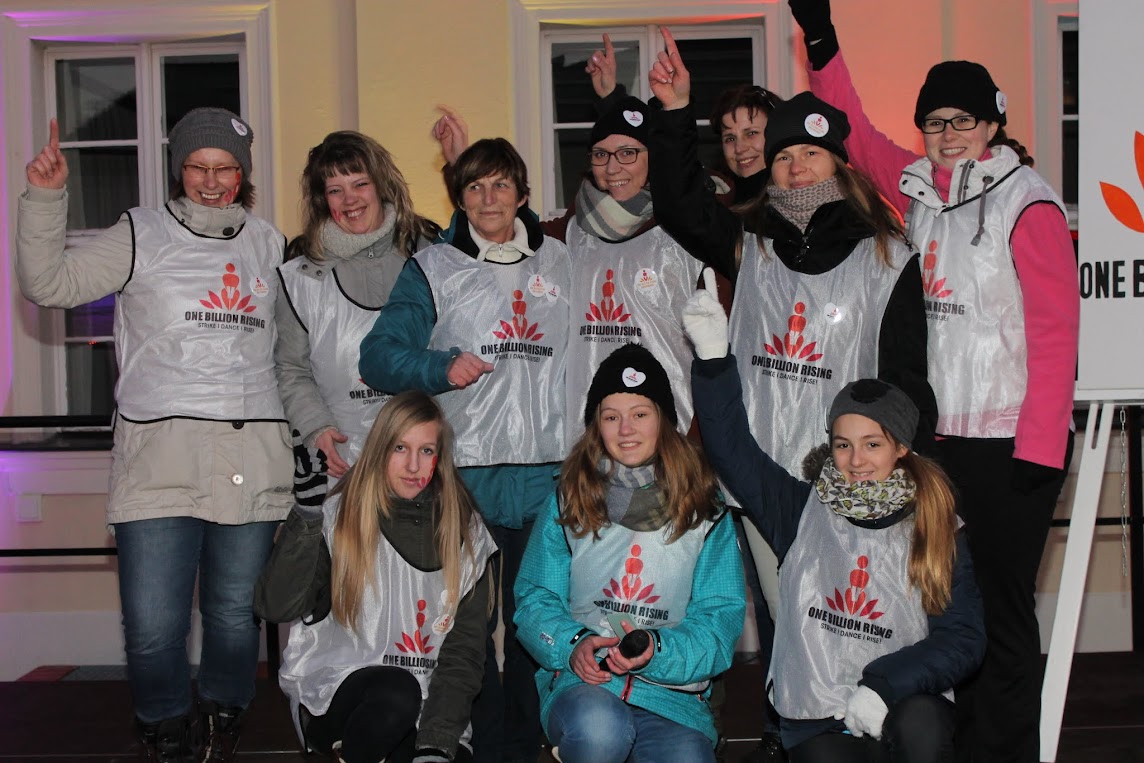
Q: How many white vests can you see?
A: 9